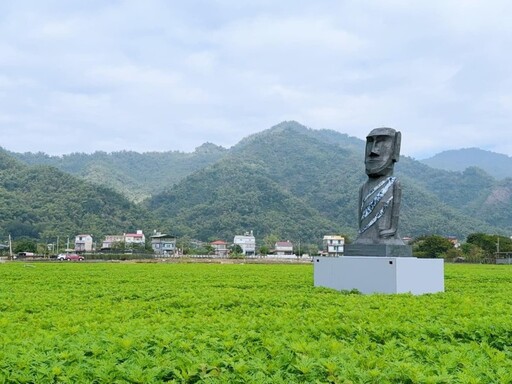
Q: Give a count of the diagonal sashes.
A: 3